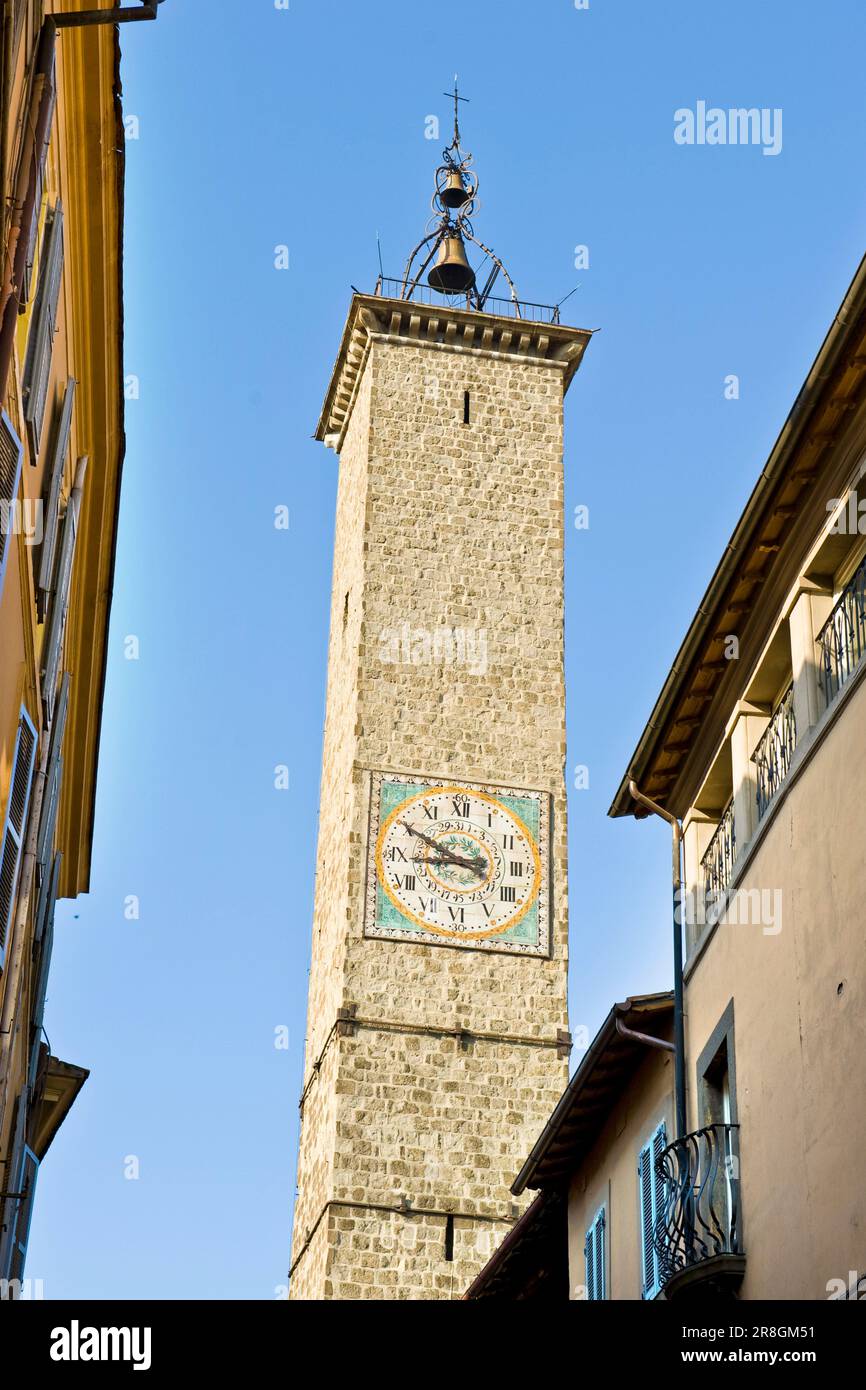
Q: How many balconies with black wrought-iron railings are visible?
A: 4